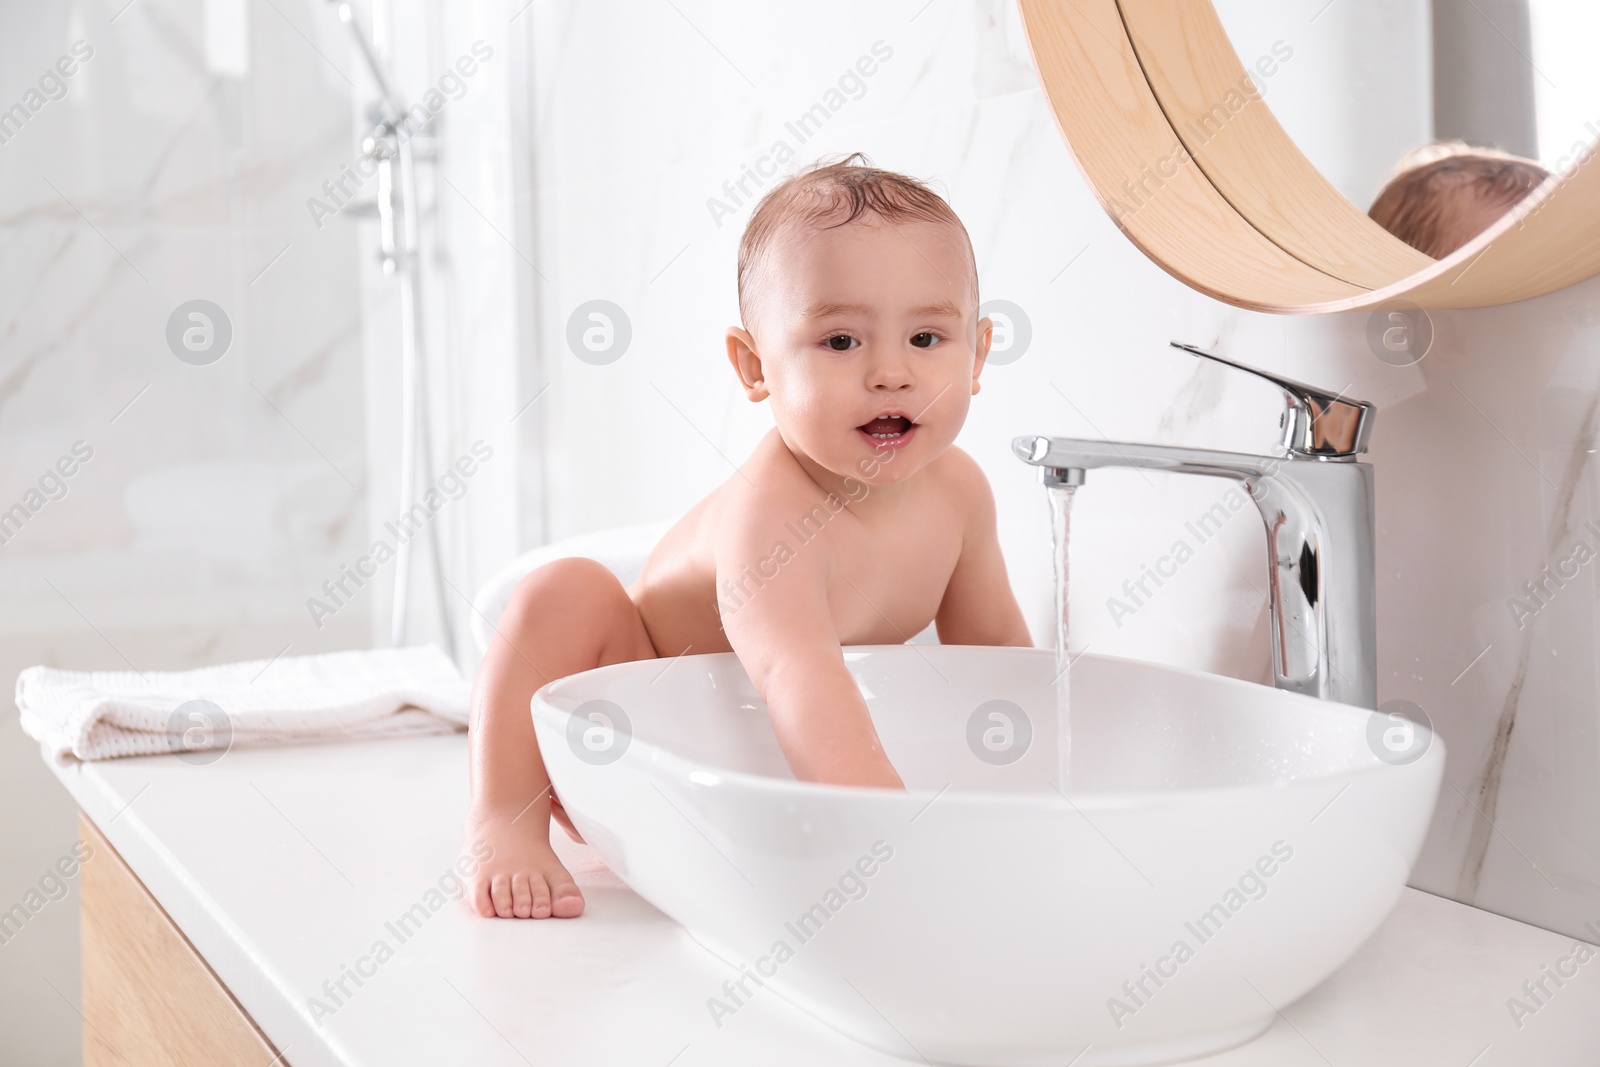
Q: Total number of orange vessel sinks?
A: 0